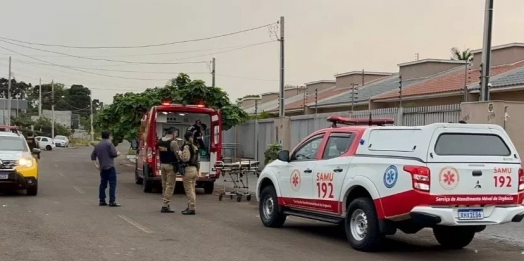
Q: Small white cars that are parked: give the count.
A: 2